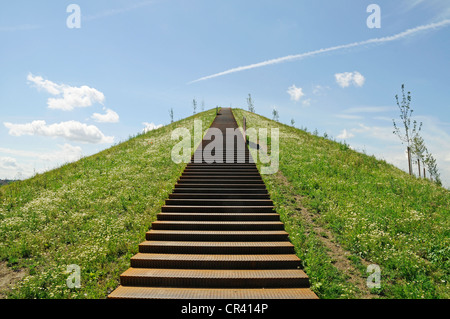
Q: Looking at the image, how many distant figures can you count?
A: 0